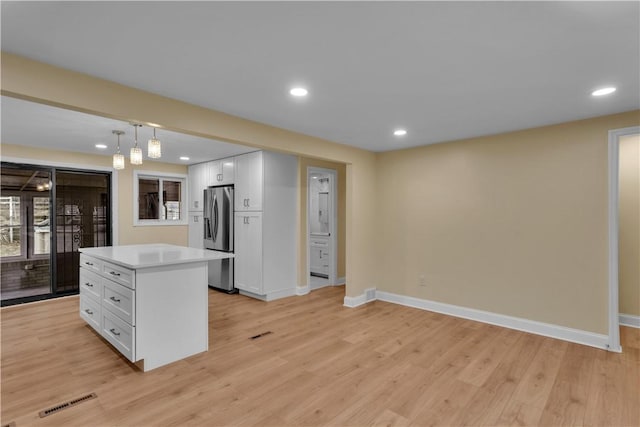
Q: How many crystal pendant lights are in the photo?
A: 3